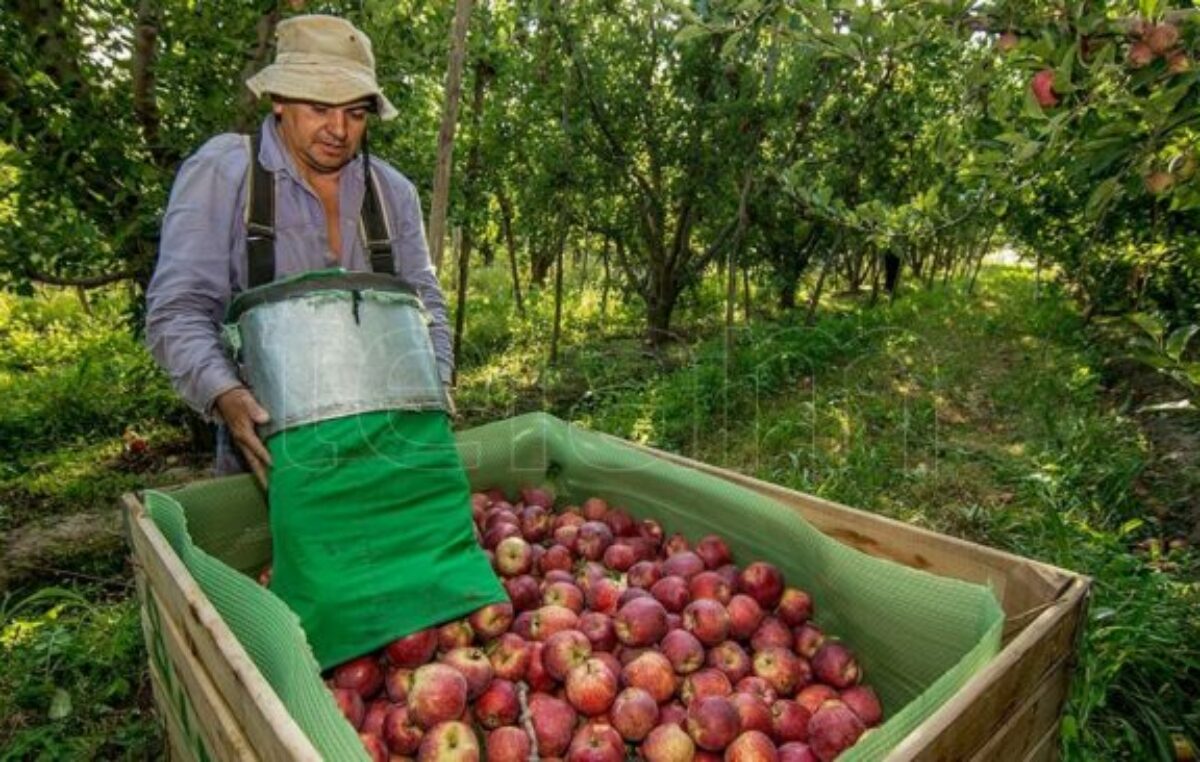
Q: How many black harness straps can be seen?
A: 2